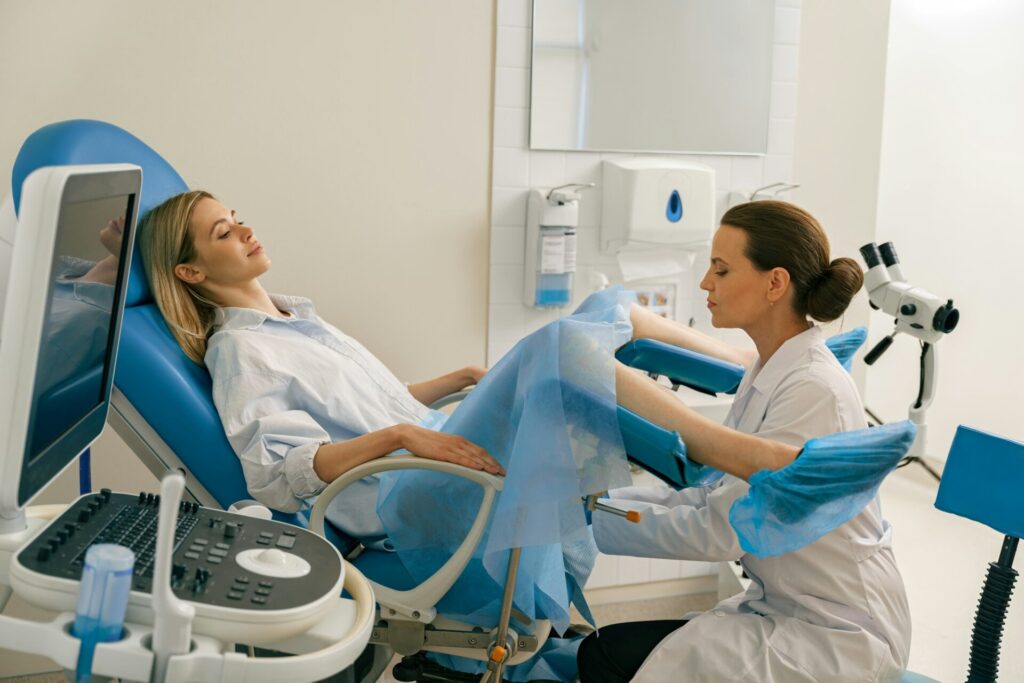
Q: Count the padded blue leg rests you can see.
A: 2